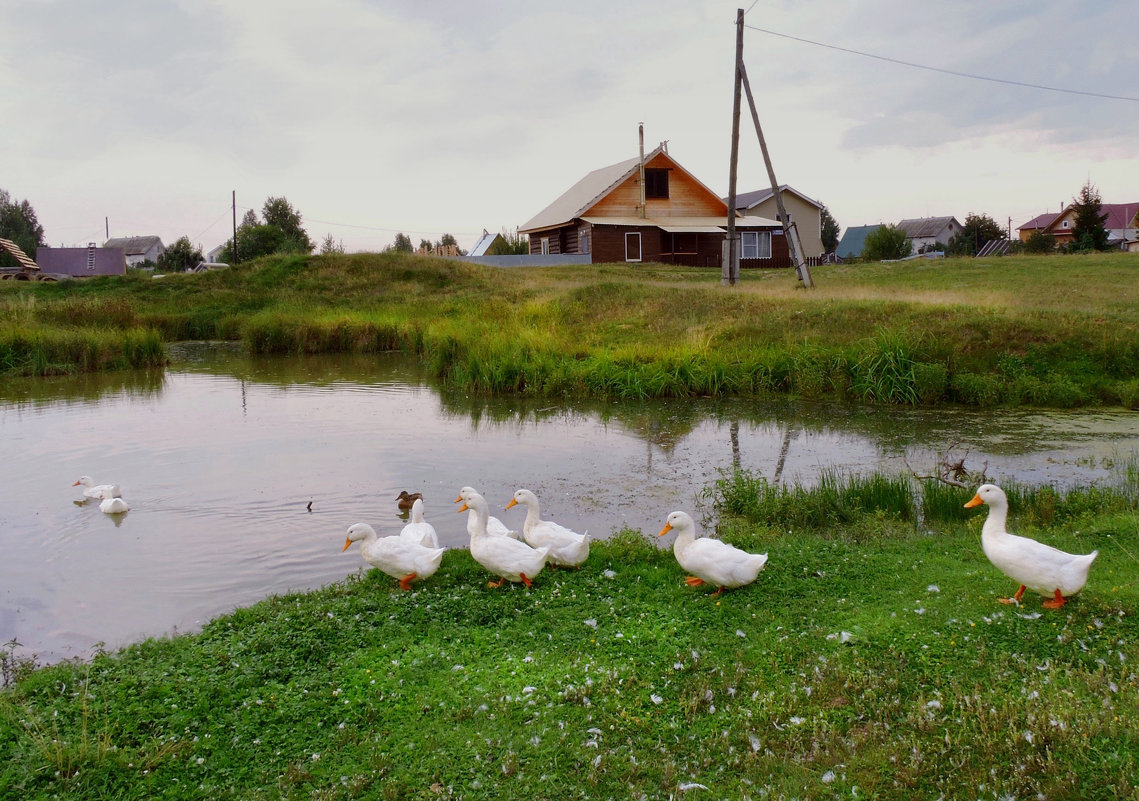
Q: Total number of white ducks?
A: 9